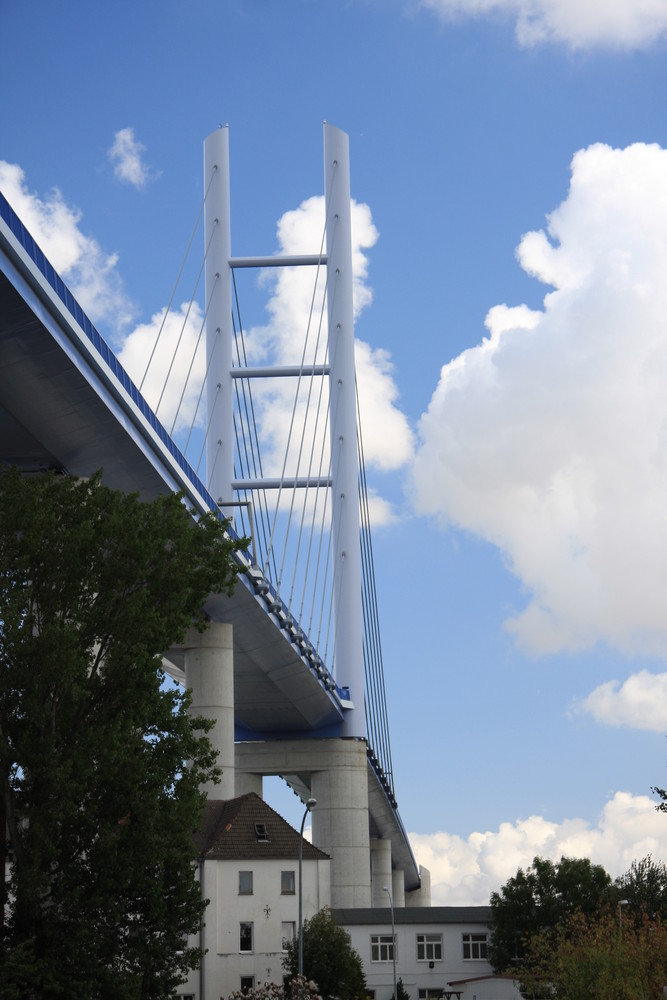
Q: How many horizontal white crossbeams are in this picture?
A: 3